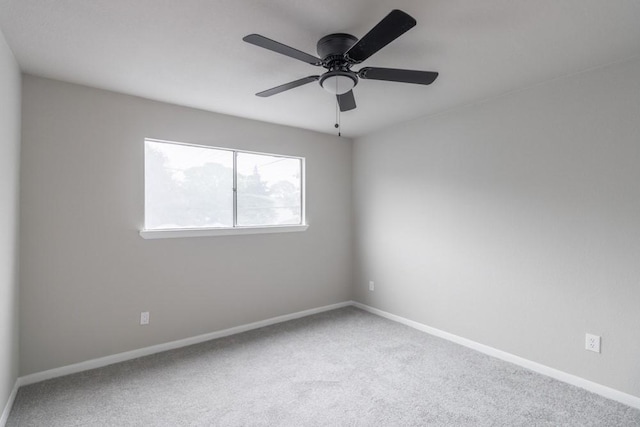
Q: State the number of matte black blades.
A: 5